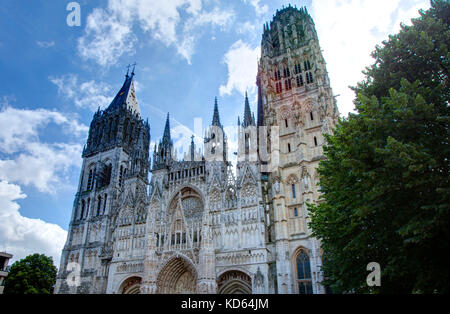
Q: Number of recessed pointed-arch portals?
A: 3